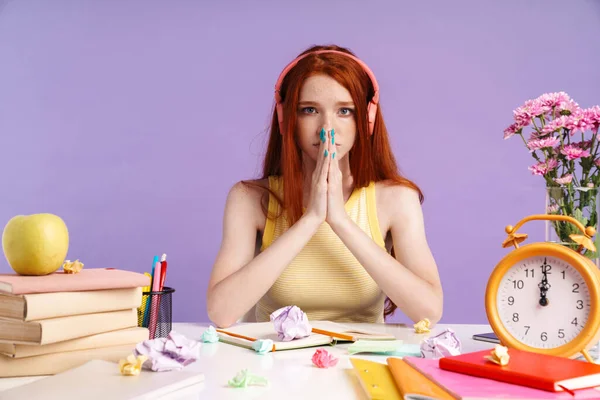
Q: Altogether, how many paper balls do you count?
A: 11